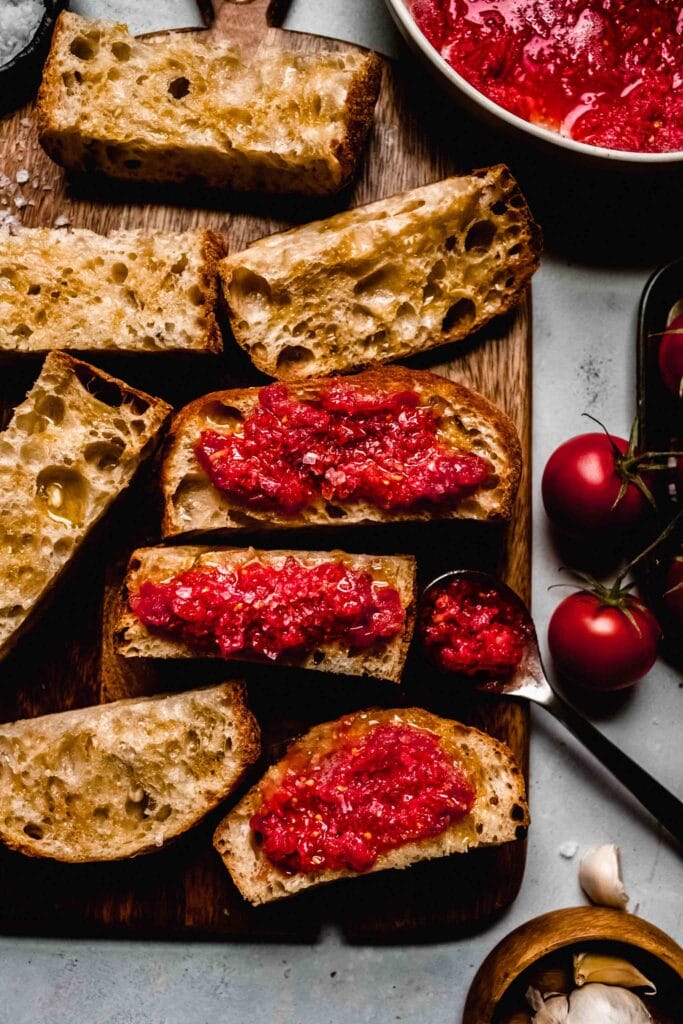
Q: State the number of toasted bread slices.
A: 8